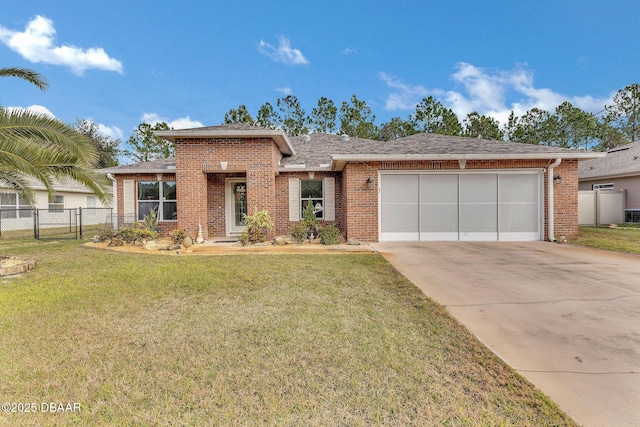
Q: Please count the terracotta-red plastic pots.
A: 0